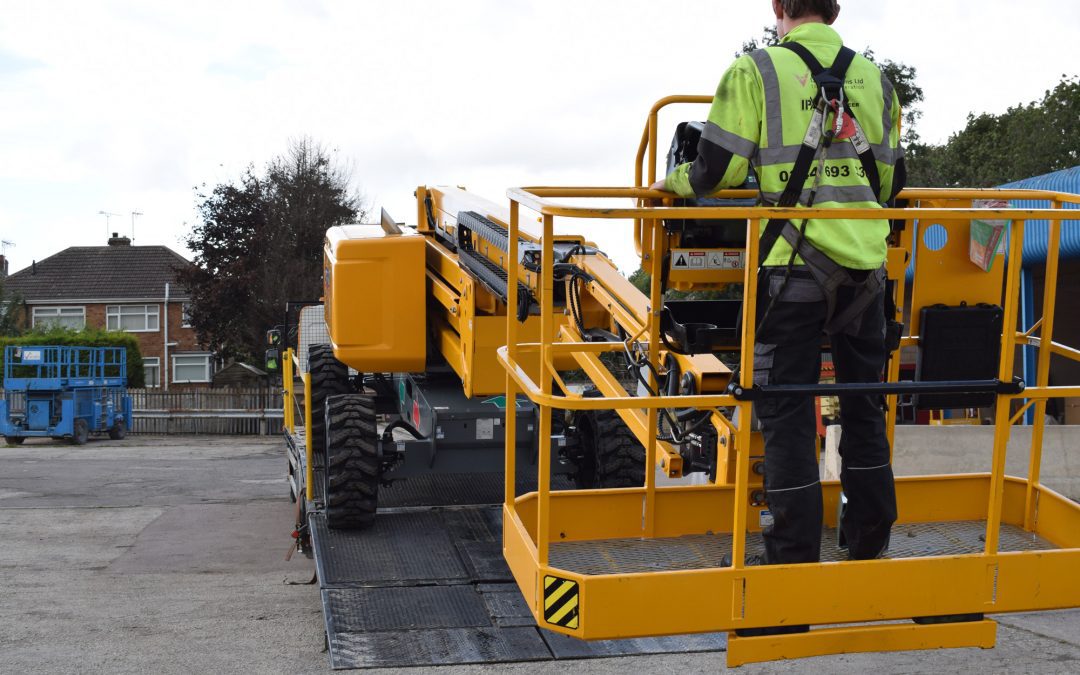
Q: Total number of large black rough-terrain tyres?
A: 3